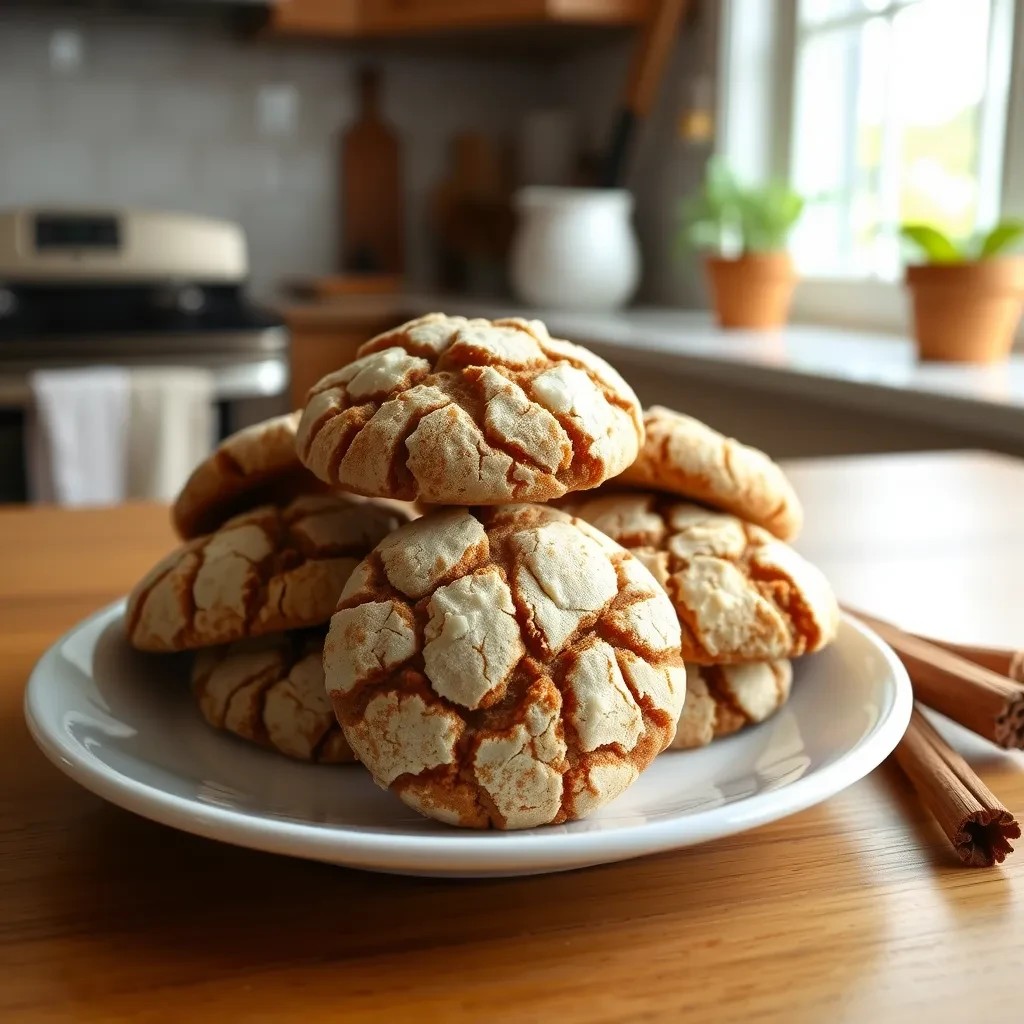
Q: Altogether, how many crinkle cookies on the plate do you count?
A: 8